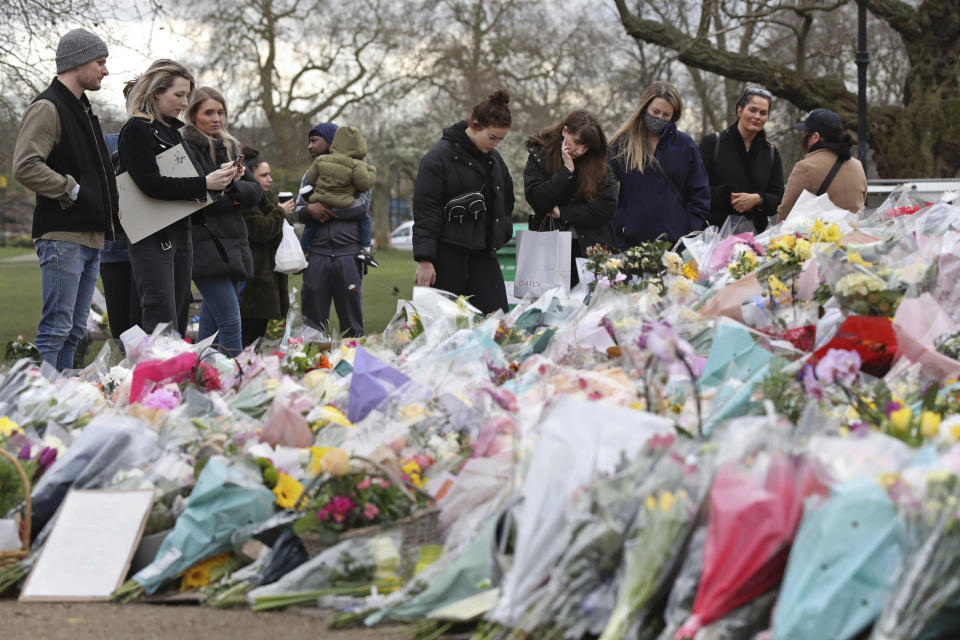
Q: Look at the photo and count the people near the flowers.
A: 12